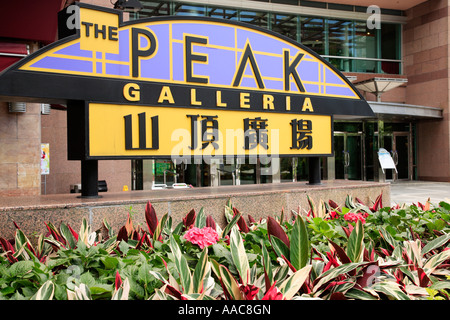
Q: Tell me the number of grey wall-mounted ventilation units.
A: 2